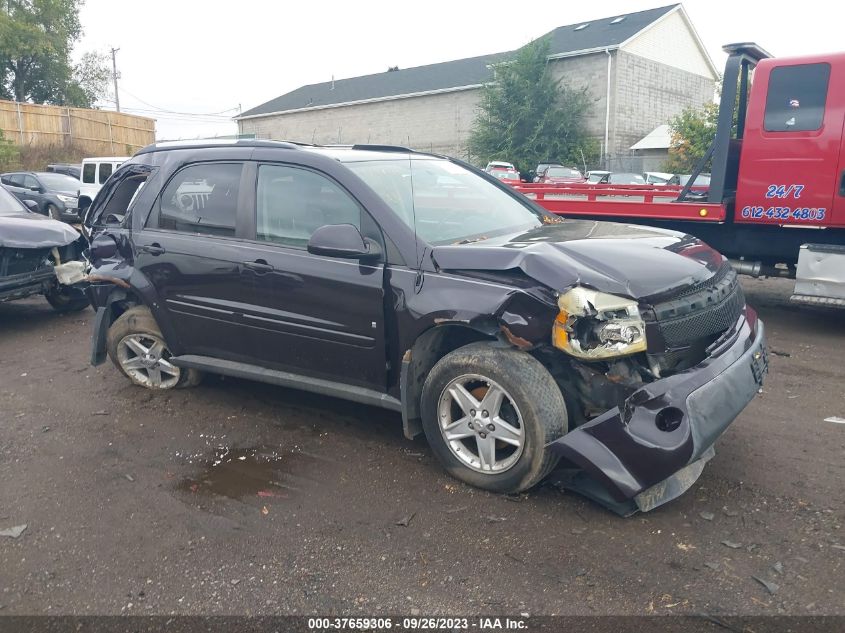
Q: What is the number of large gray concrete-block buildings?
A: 1